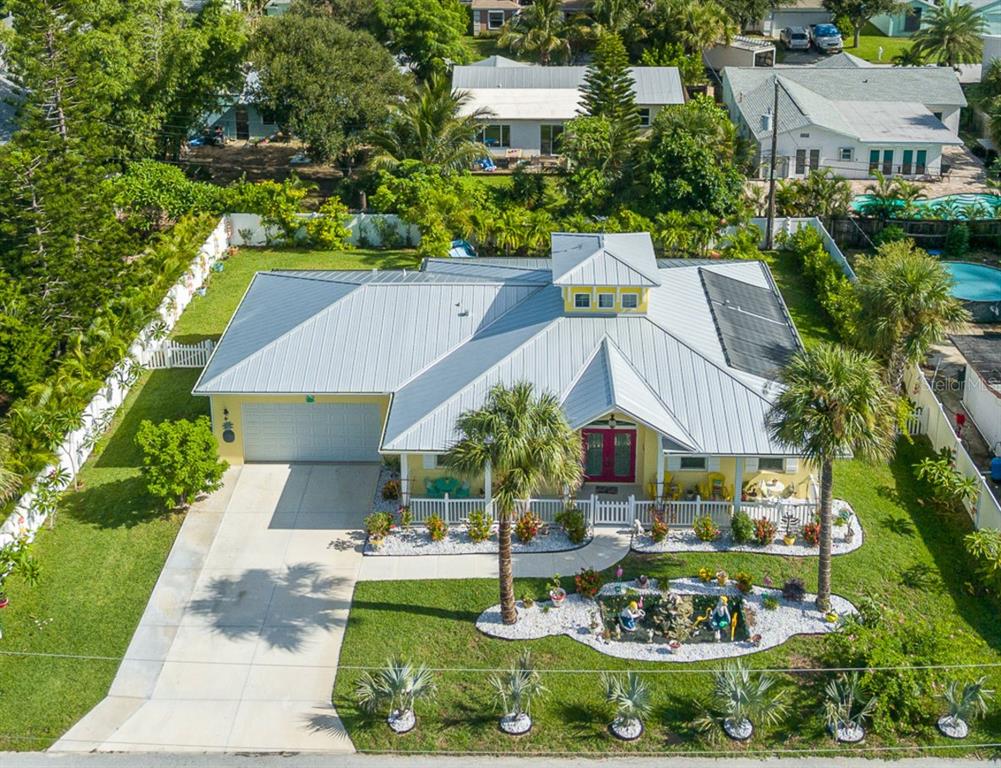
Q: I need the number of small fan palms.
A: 6